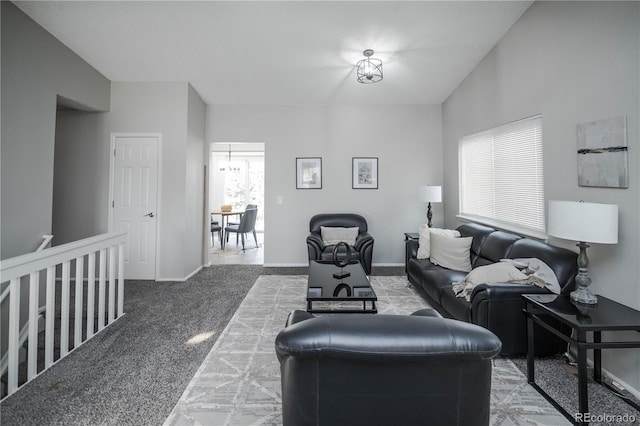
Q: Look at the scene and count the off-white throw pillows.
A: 3